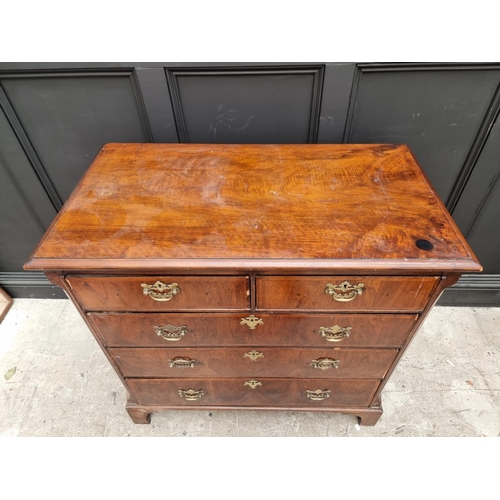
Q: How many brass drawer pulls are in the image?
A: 8